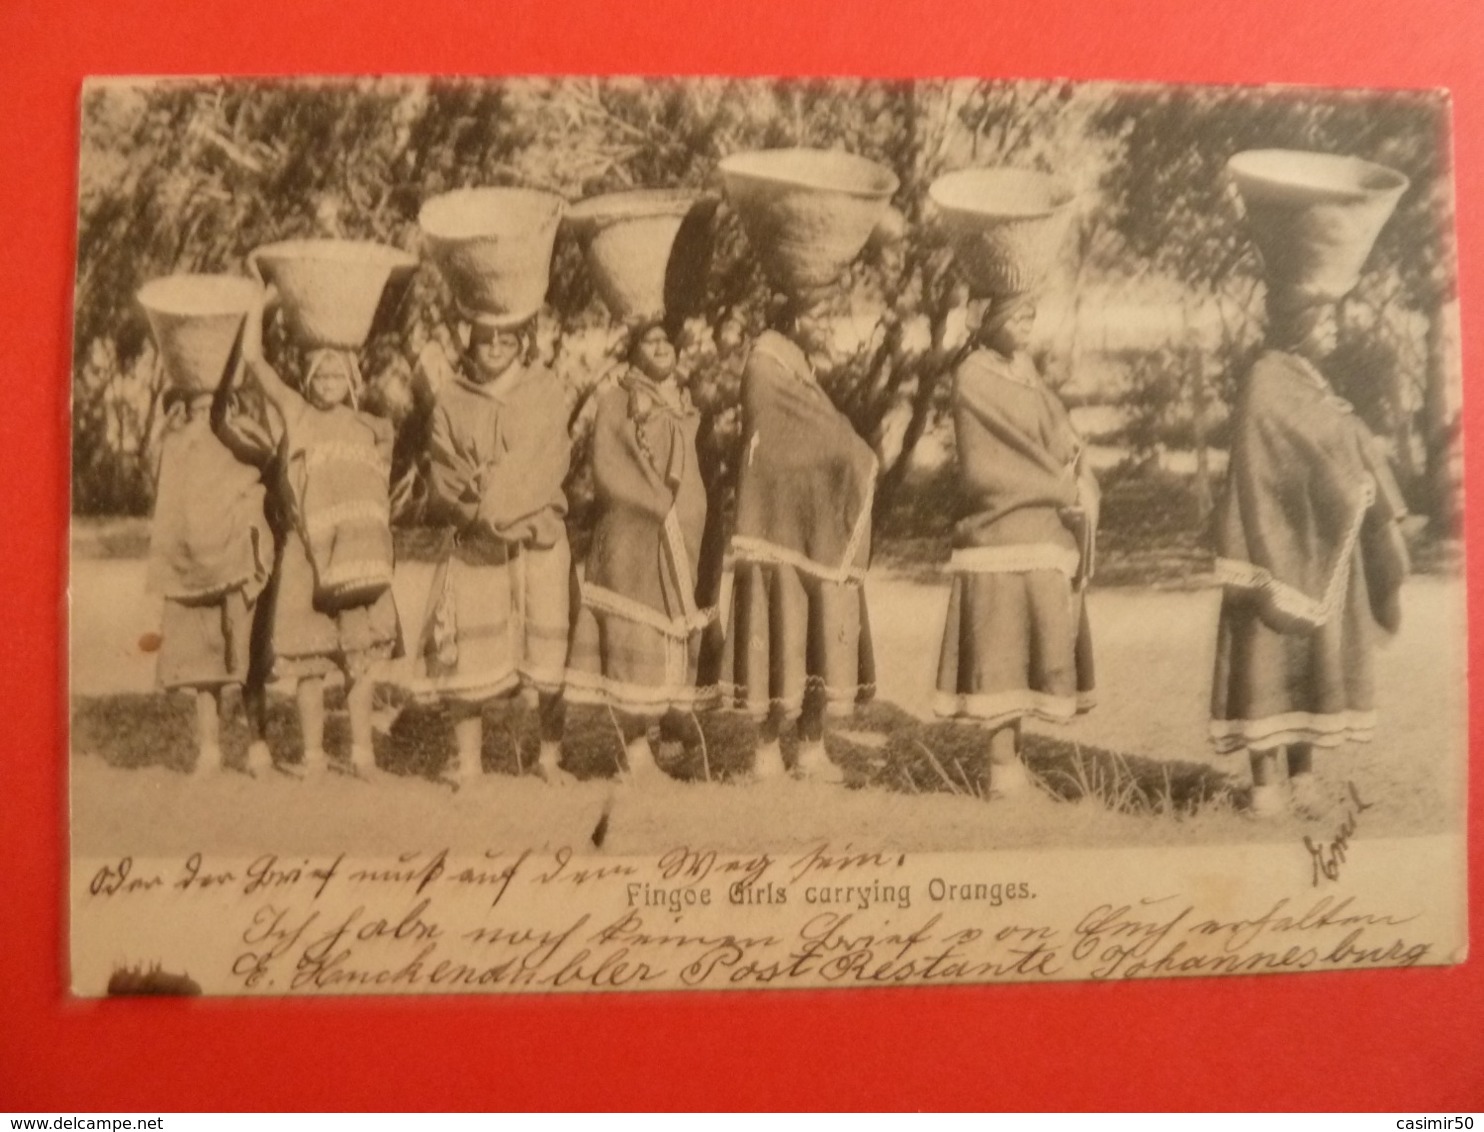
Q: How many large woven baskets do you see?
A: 7